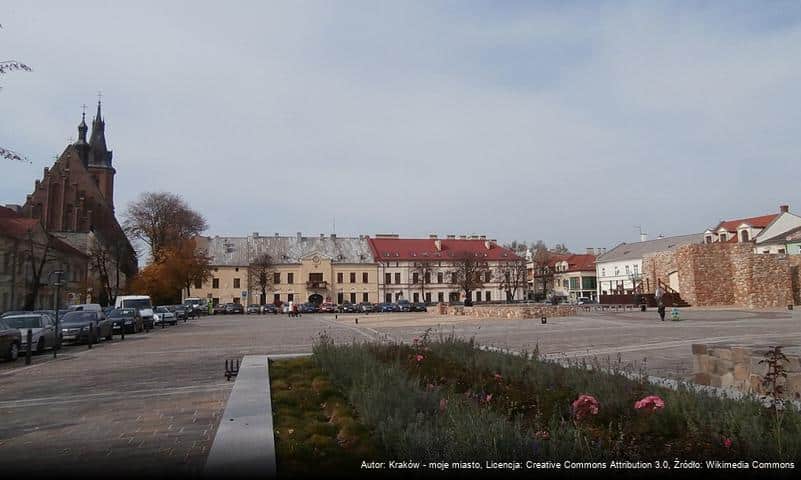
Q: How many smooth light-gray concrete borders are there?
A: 1